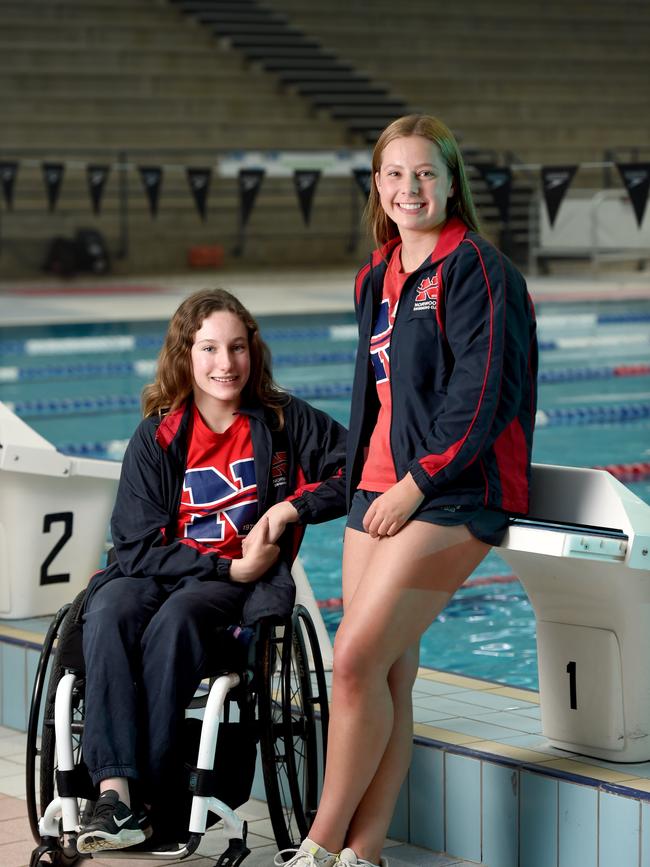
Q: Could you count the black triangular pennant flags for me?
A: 11